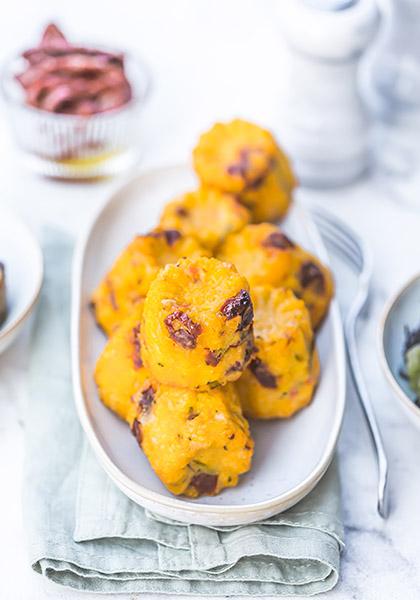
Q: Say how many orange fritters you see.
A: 8